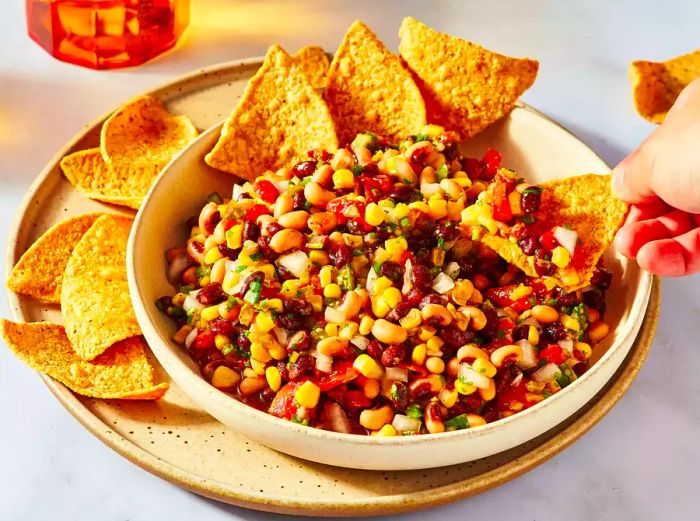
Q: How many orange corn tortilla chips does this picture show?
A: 11